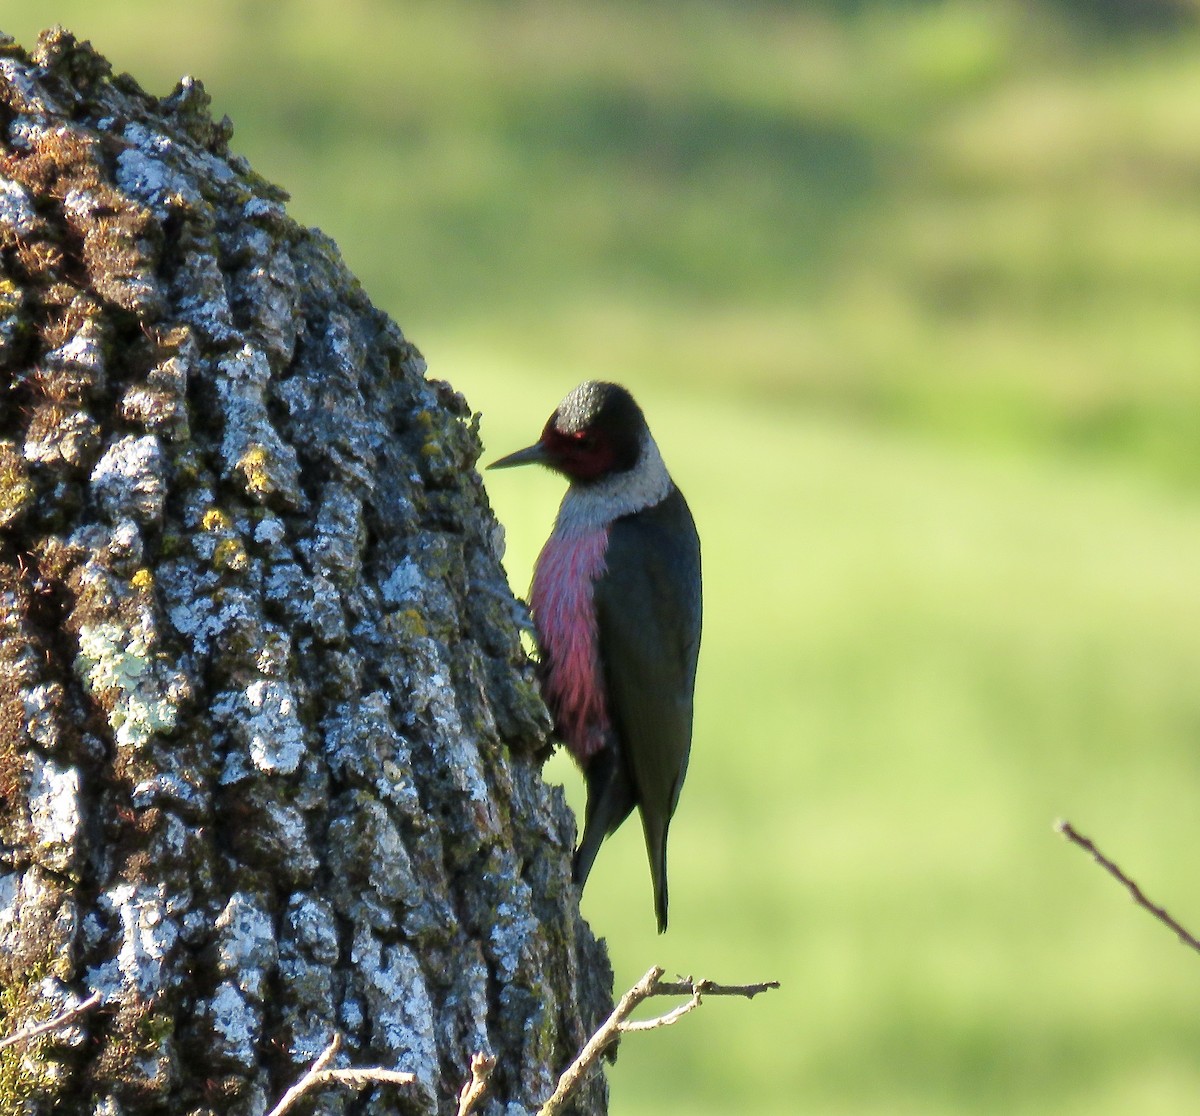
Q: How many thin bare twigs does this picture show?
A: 5